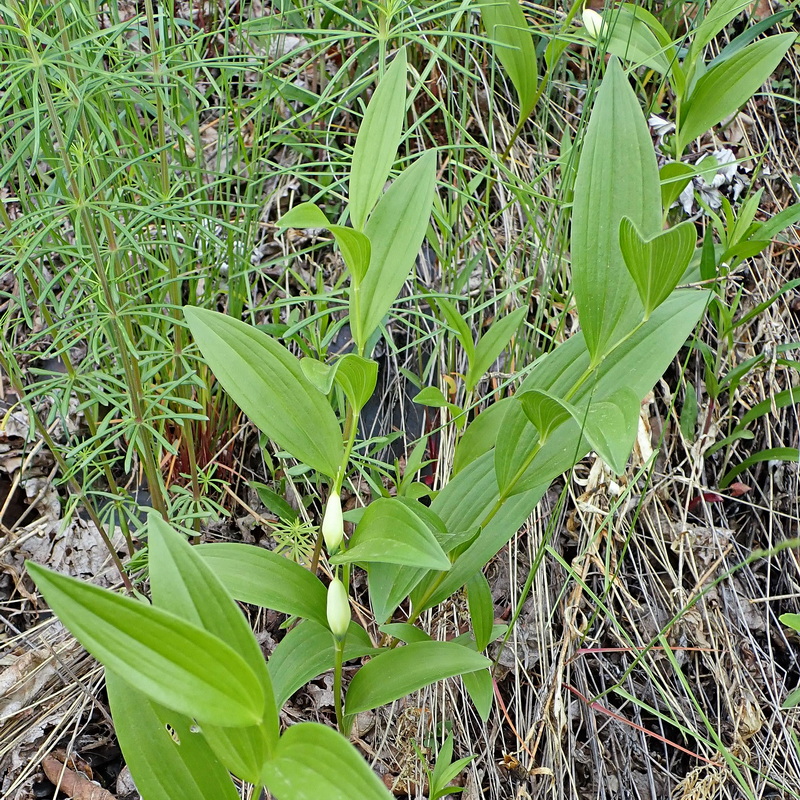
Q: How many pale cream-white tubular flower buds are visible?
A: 3